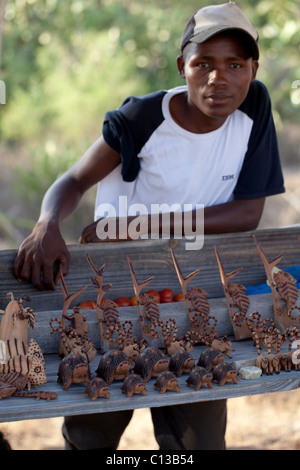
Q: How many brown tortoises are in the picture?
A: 10